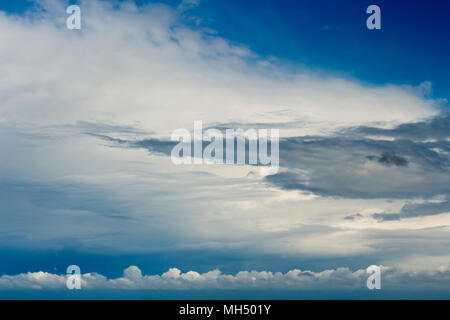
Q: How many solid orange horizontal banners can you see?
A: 0